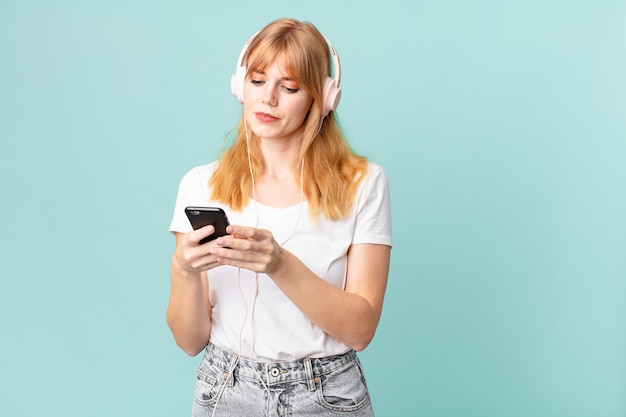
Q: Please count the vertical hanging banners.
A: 0